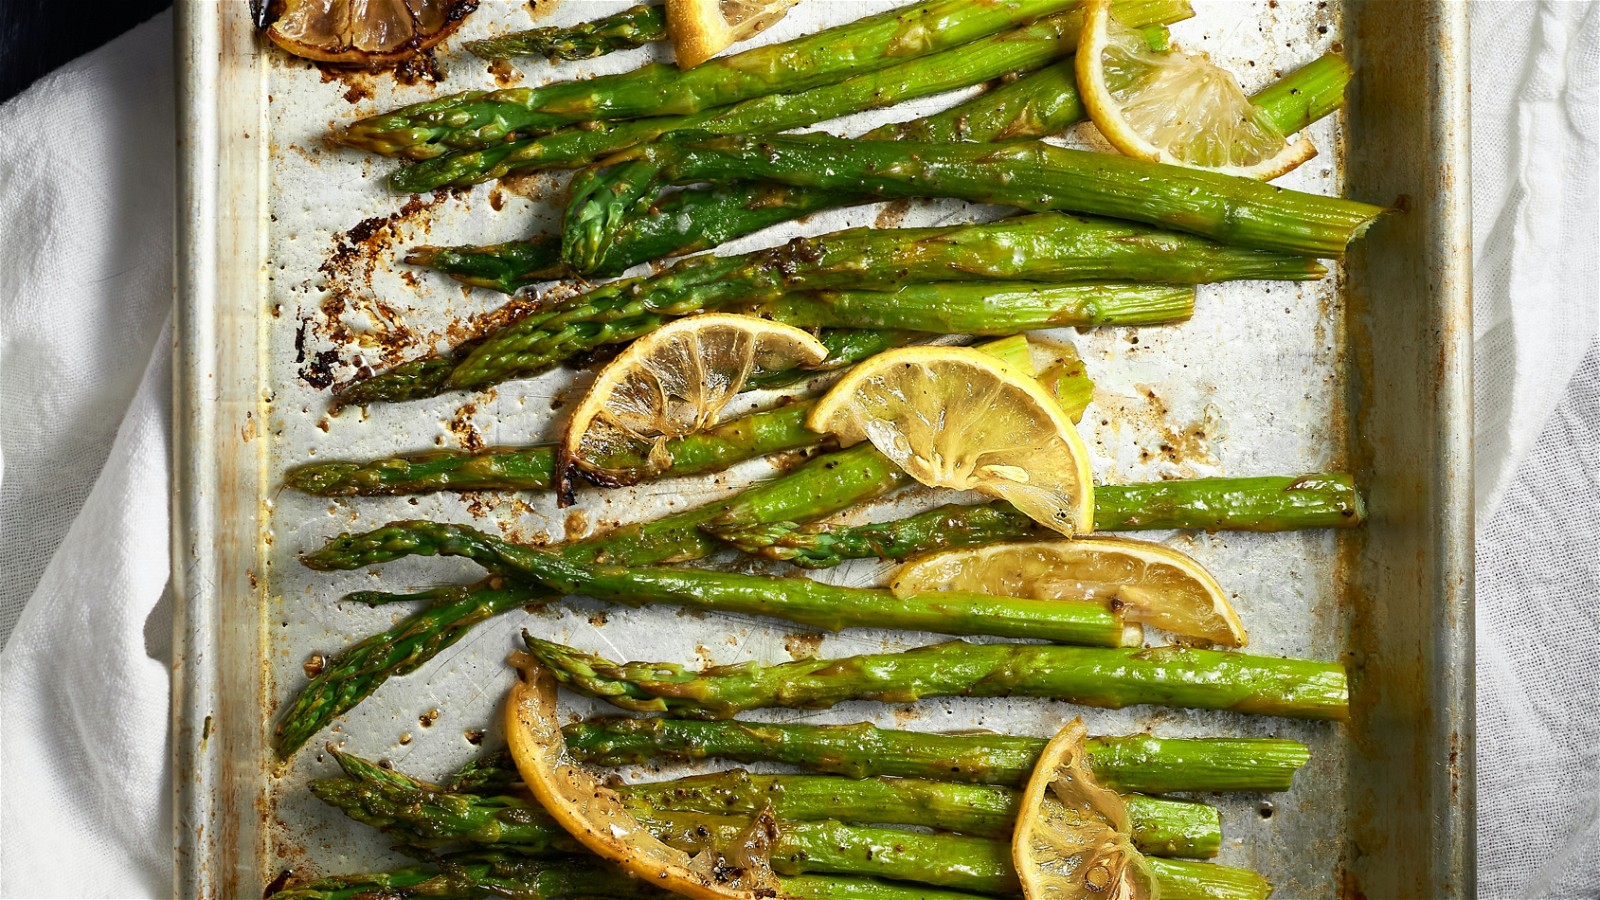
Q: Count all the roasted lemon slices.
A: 8